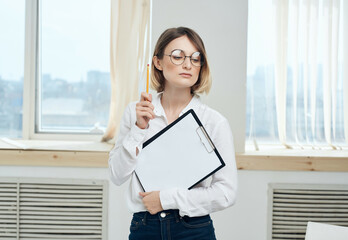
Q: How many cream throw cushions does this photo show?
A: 0